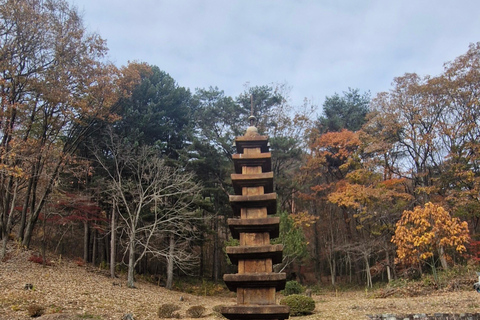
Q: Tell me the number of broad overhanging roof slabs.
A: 8